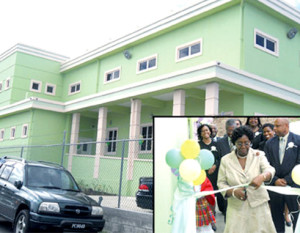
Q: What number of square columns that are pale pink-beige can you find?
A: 5